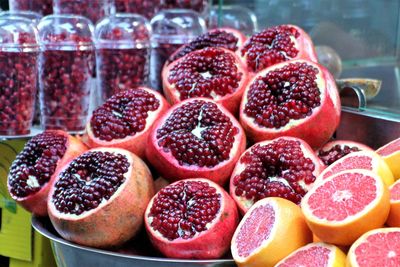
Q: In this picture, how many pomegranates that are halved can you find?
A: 11